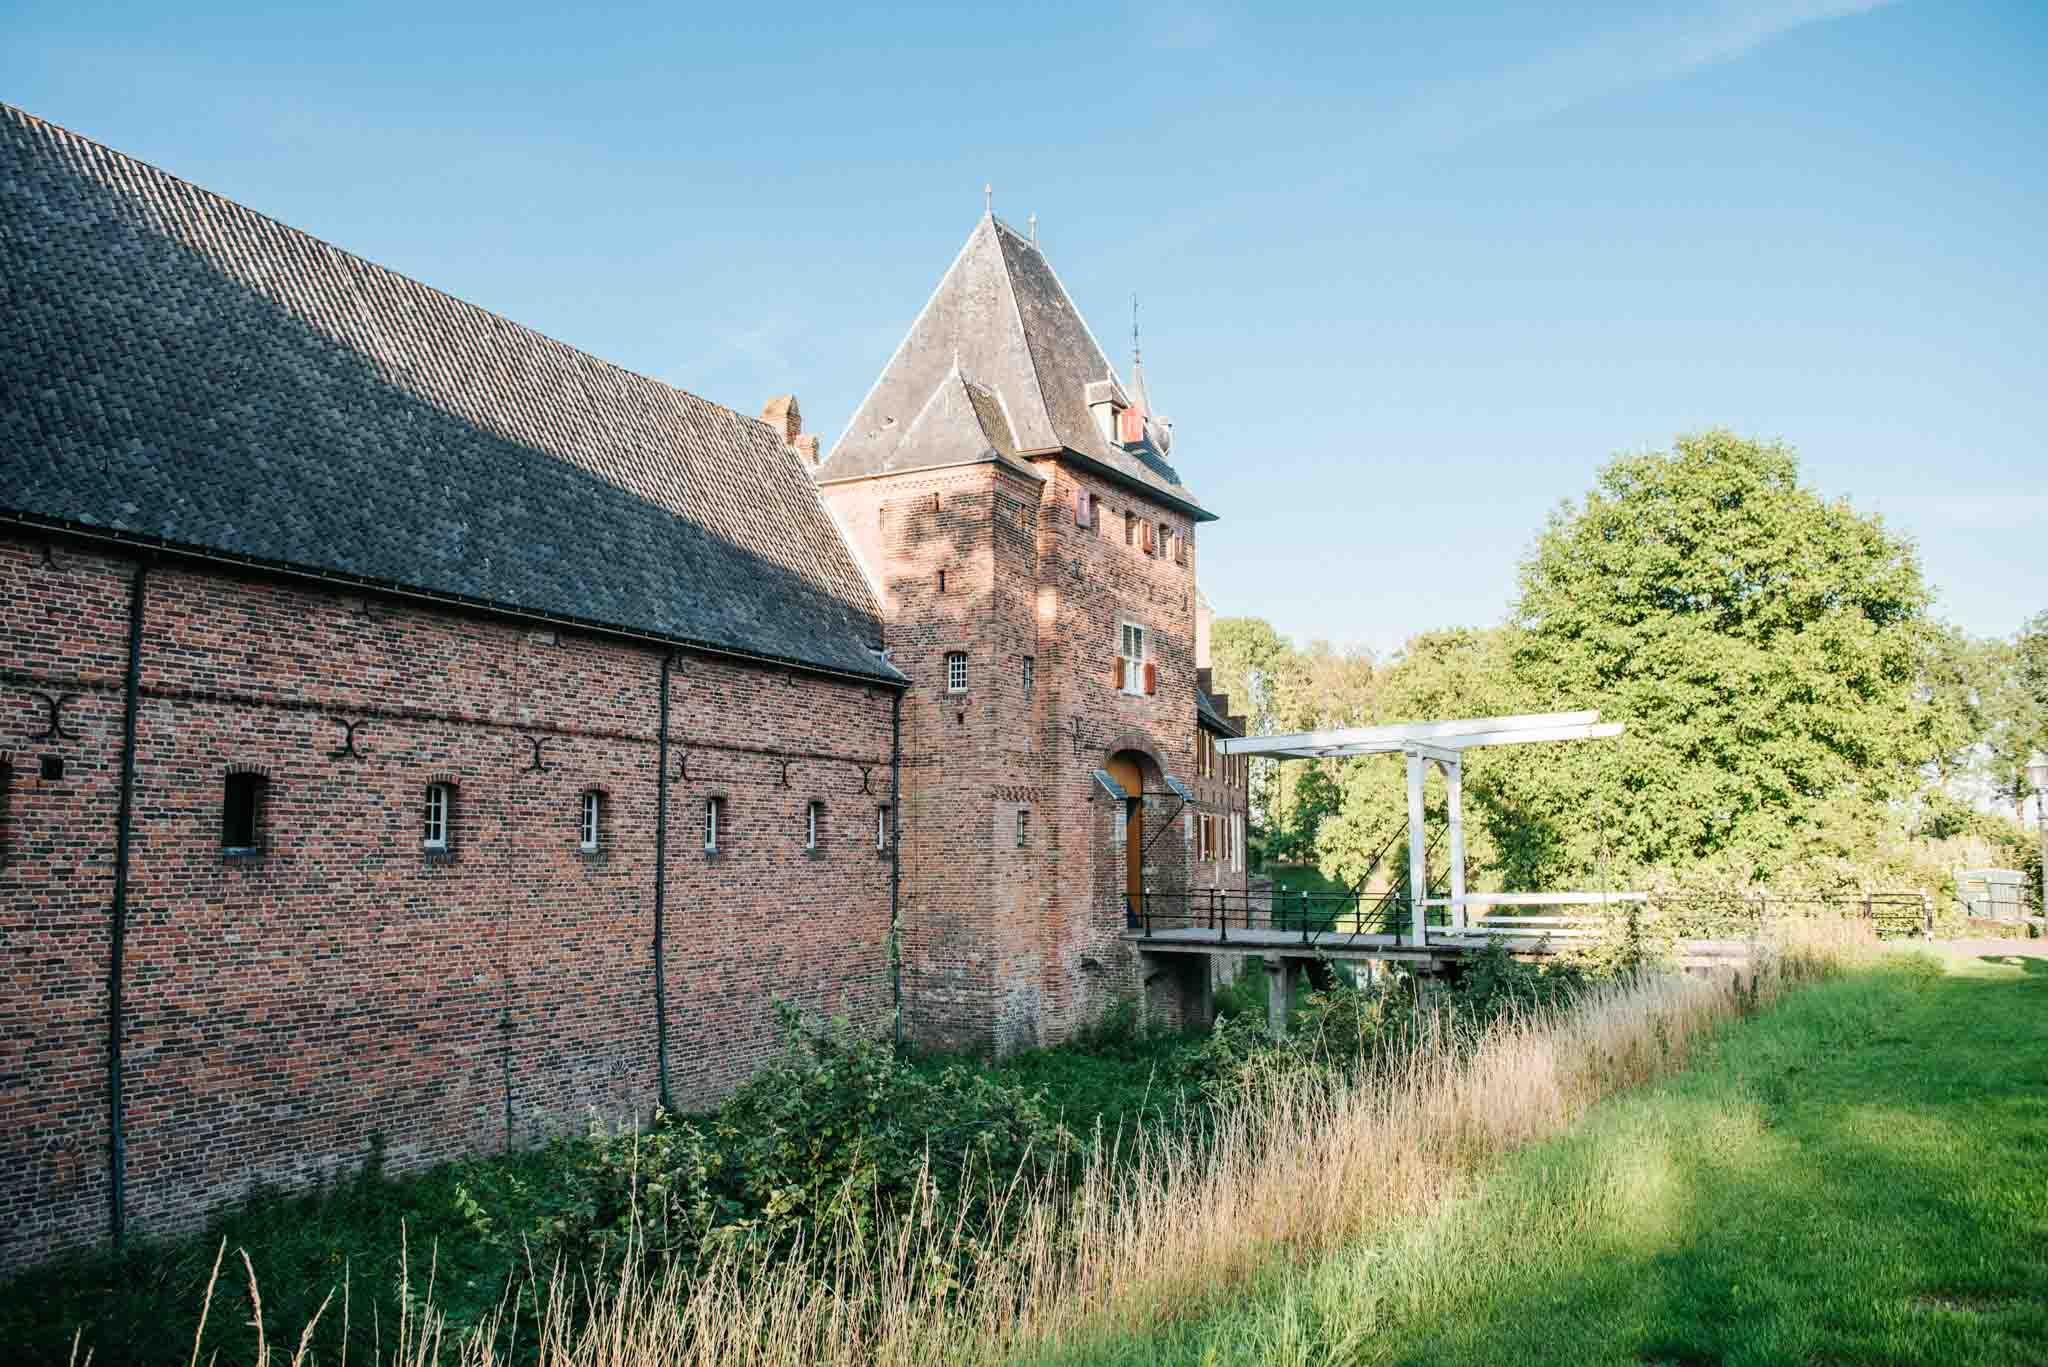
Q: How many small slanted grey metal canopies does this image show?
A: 2